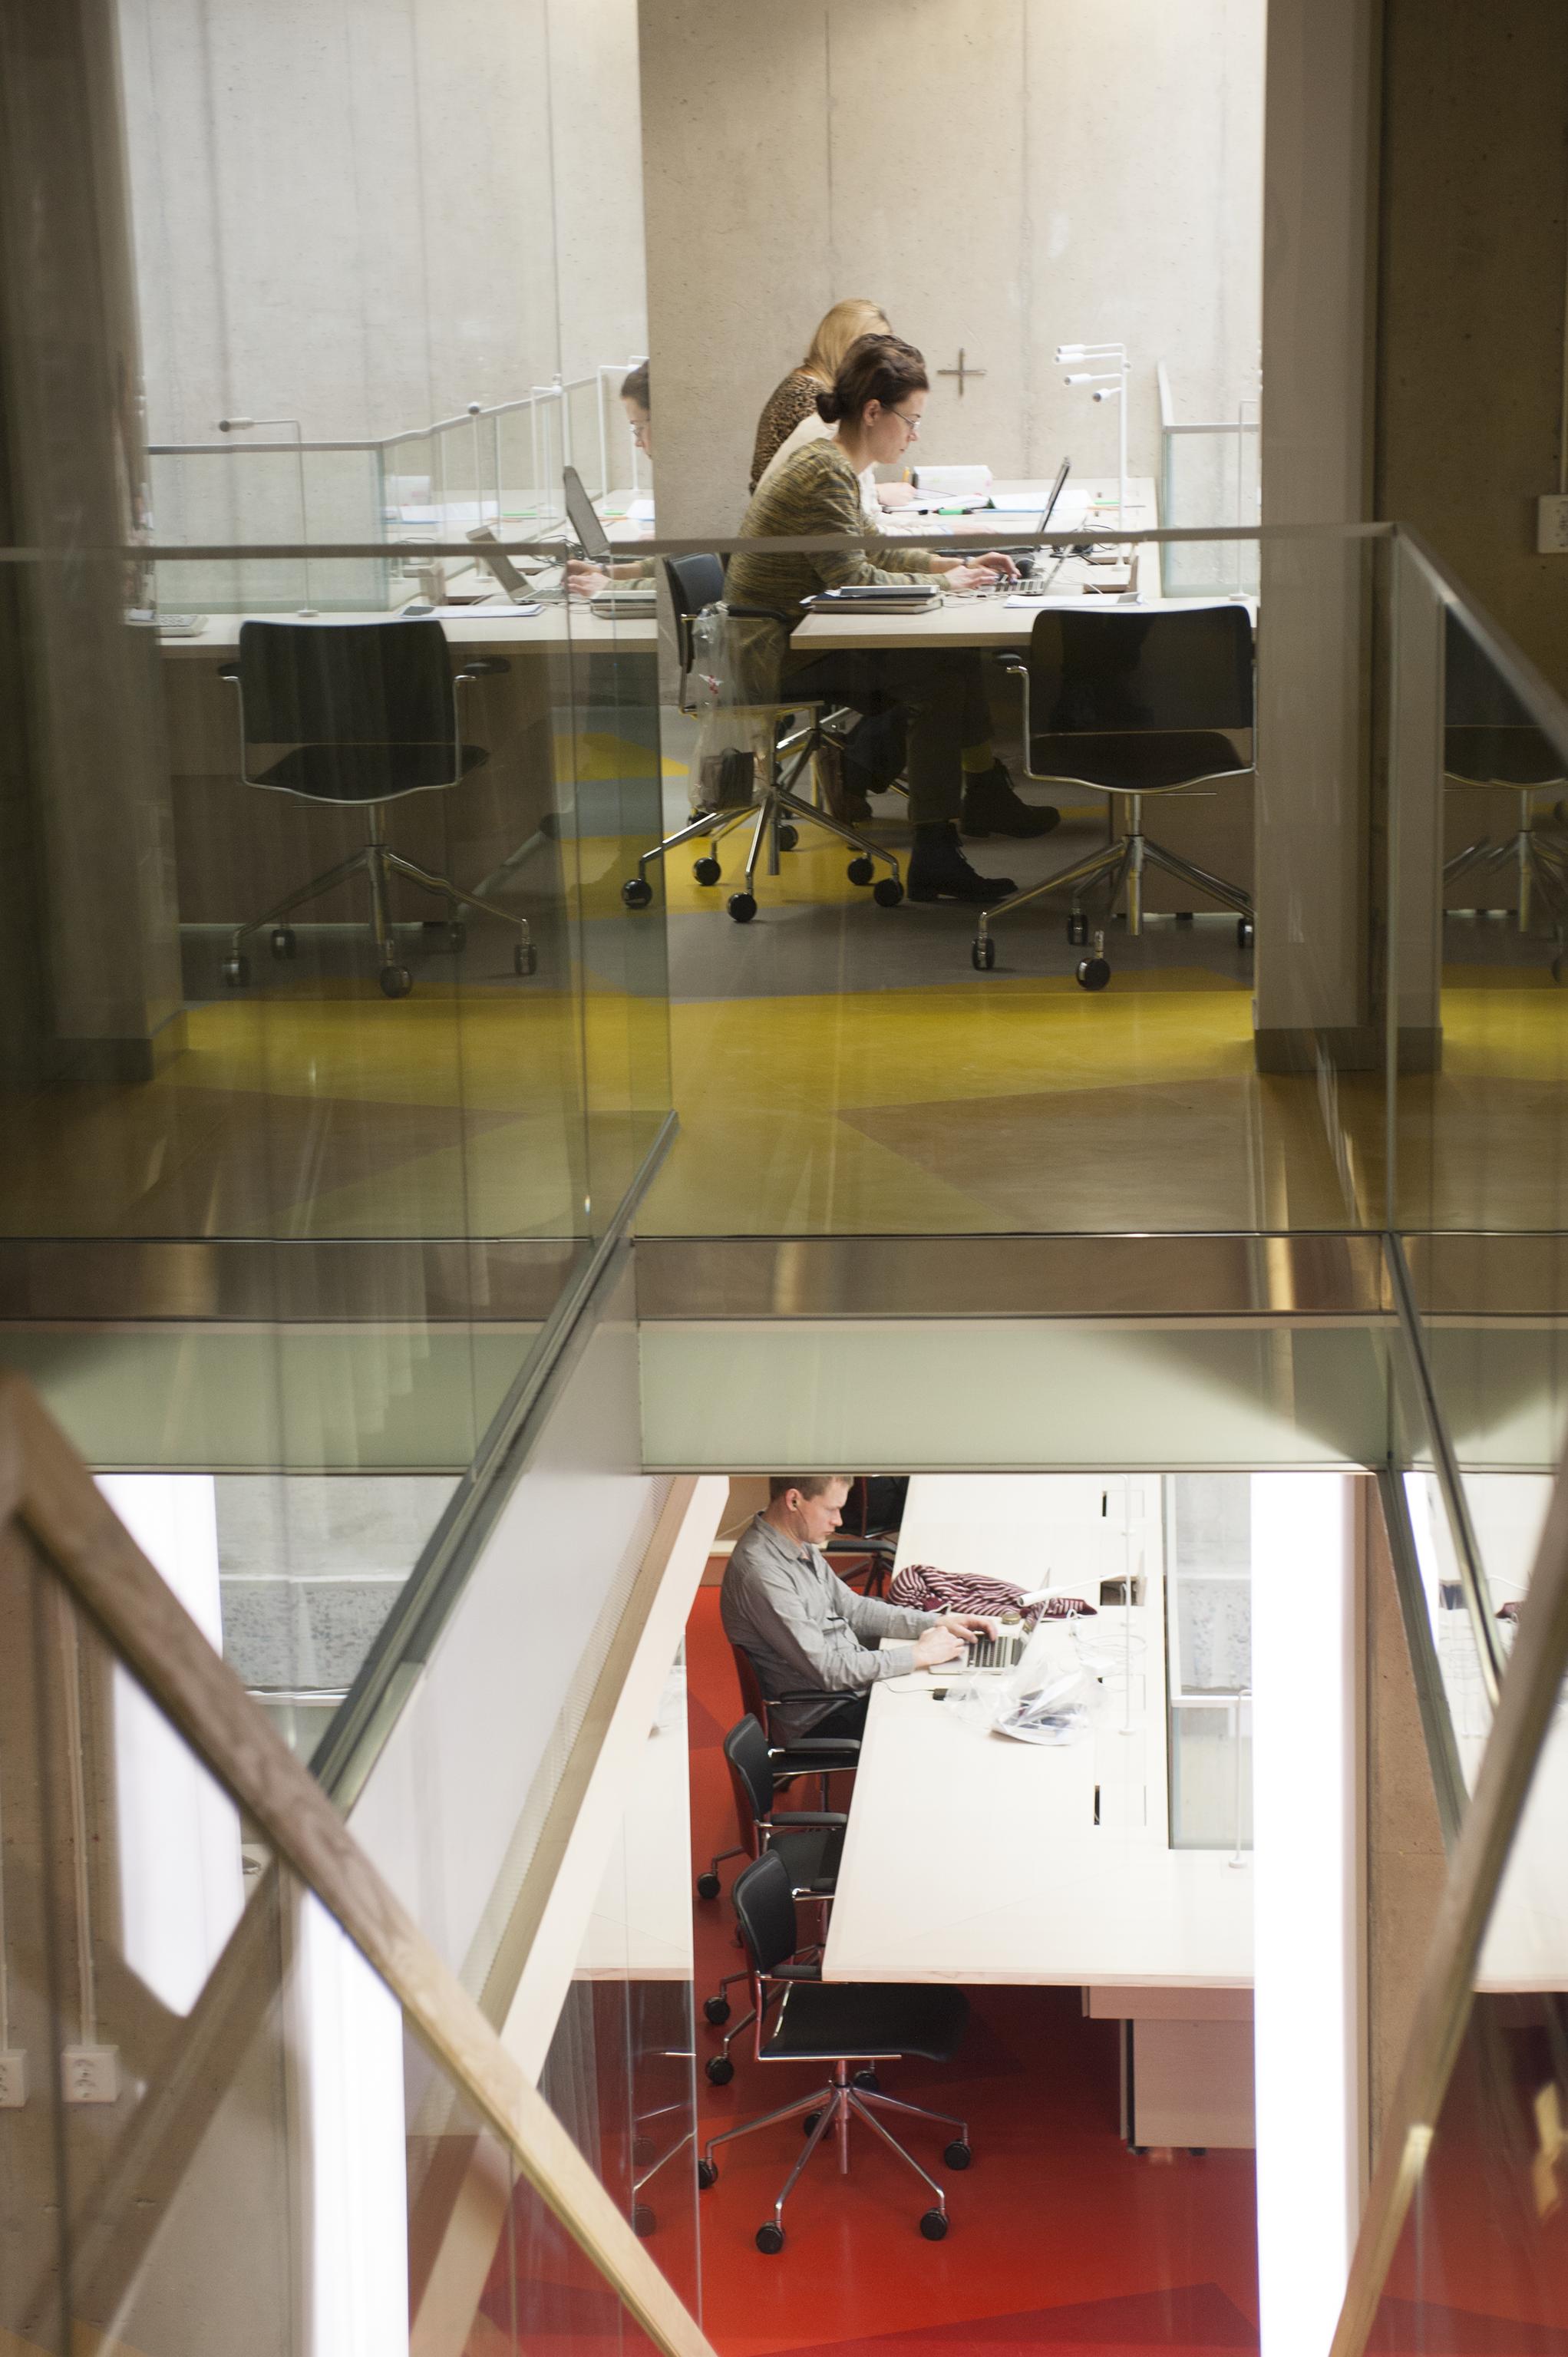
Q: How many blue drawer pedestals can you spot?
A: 0